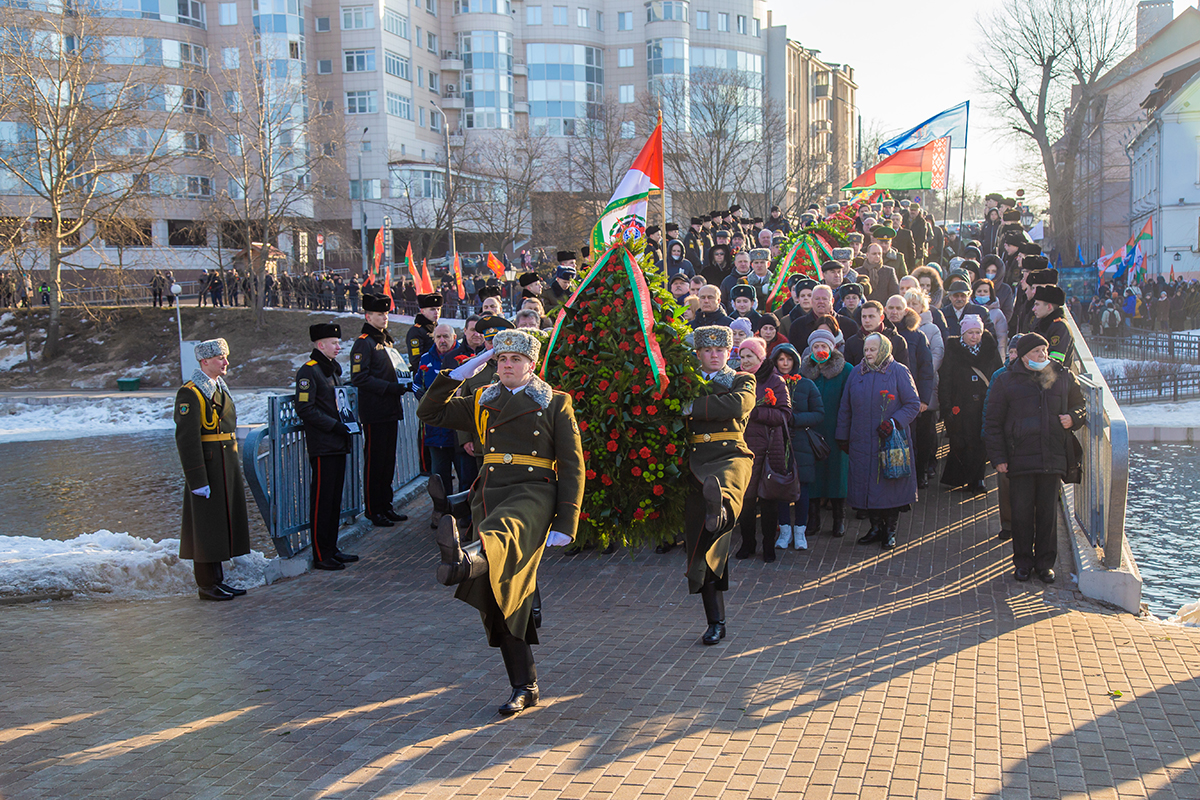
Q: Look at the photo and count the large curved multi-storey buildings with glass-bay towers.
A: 1